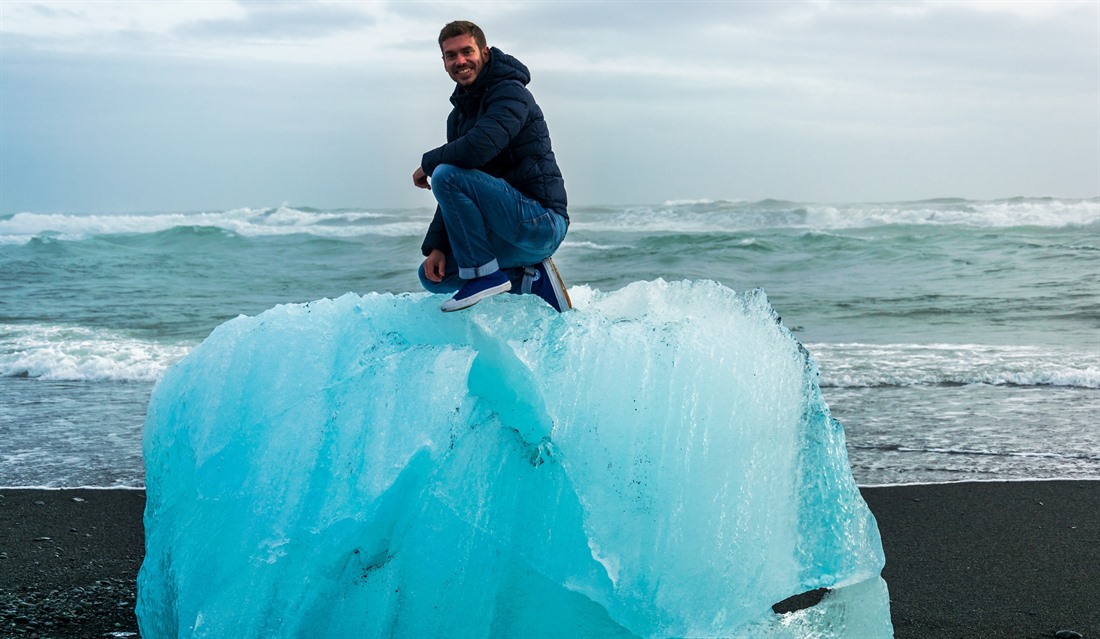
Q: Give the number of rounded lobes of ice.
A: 2